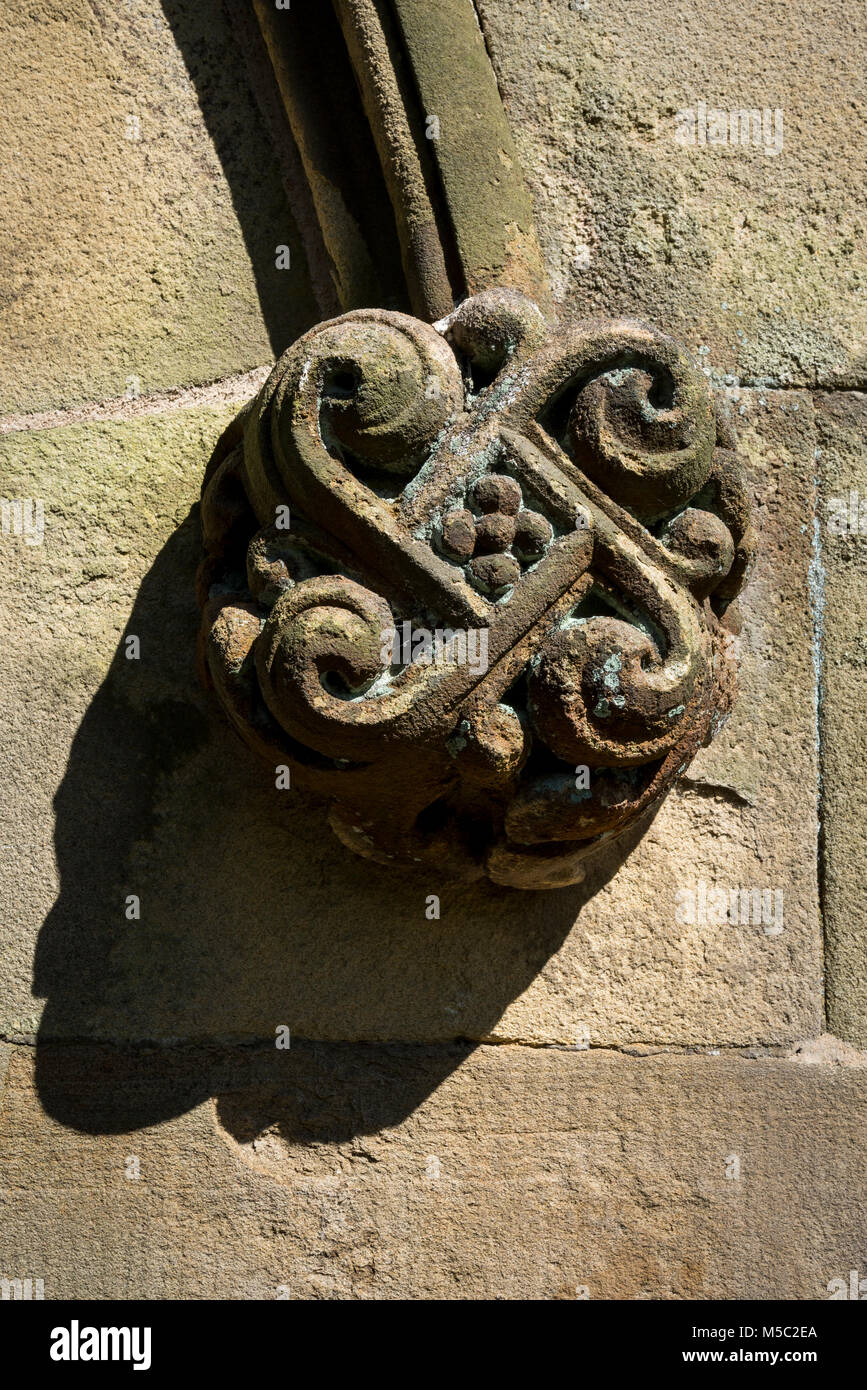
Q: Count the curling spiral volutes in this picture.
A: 4